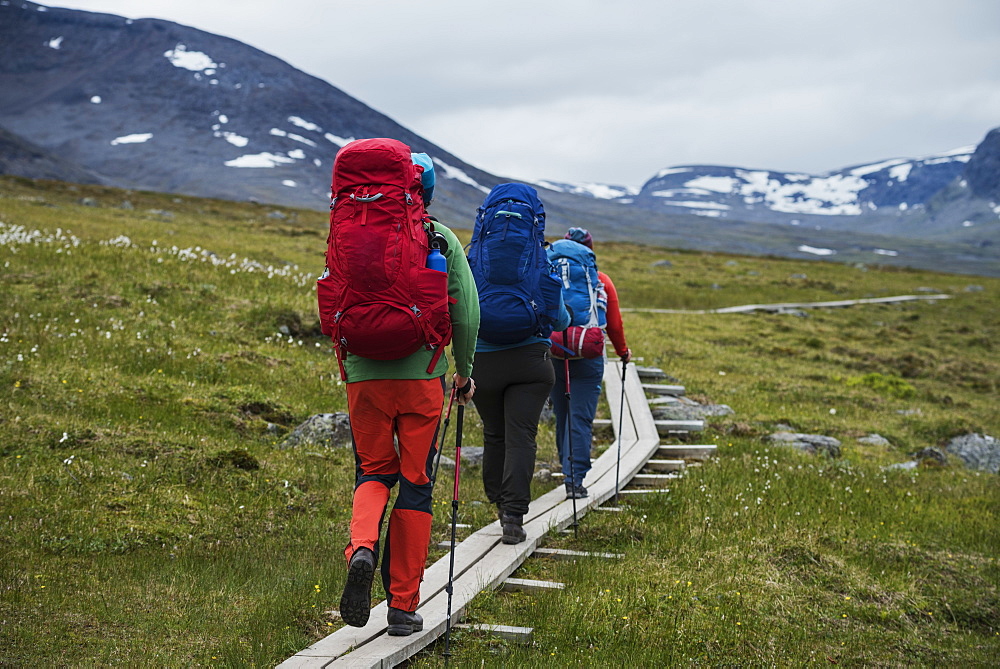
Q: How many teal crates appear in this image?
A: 0